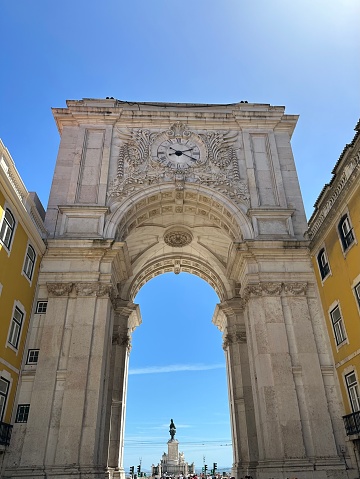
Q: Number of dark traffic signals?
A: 4